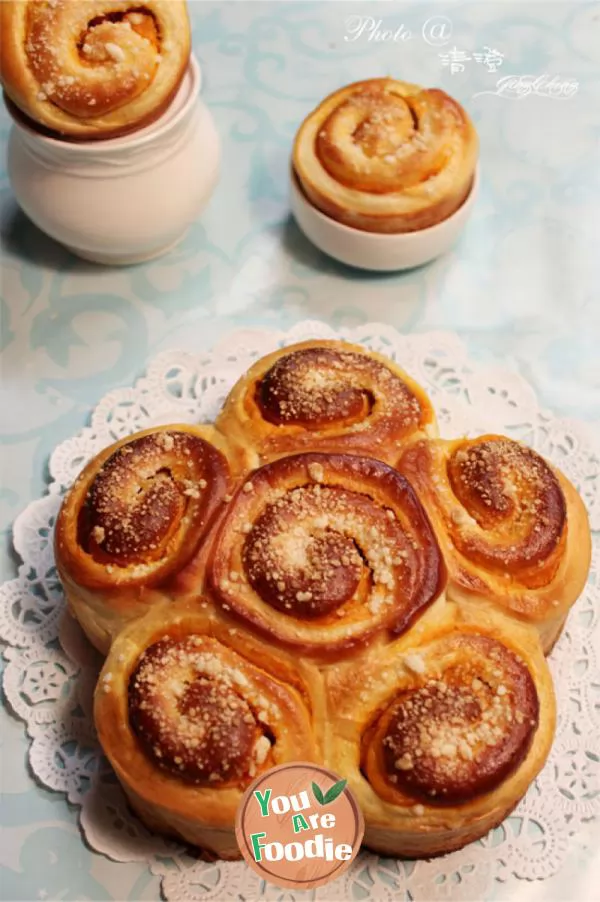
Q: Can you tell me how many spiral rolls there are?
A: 8